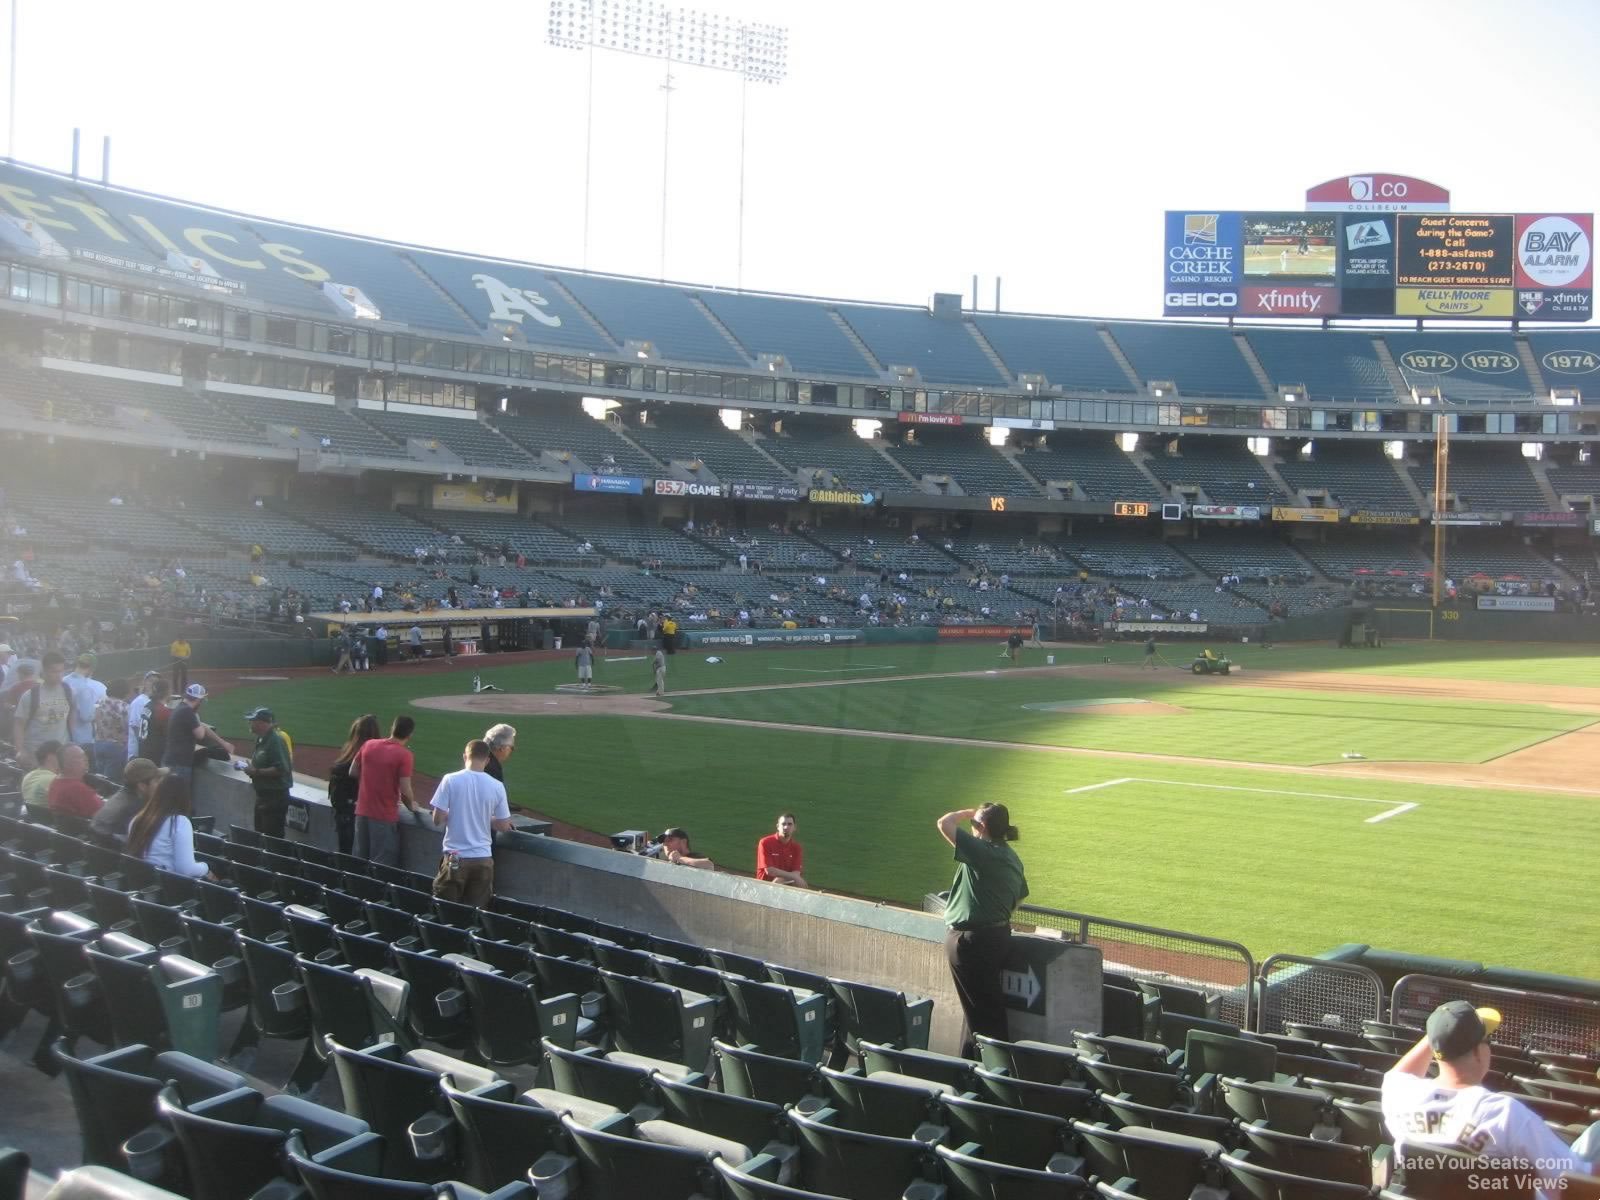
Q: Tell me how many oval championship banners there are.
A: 3